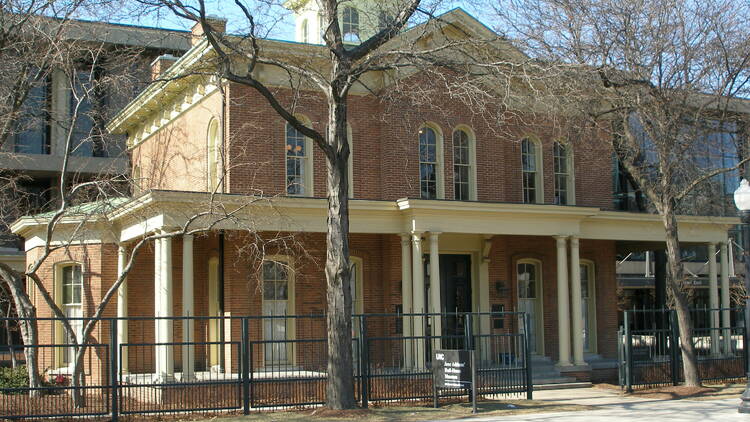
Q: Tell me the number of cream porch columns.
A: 11